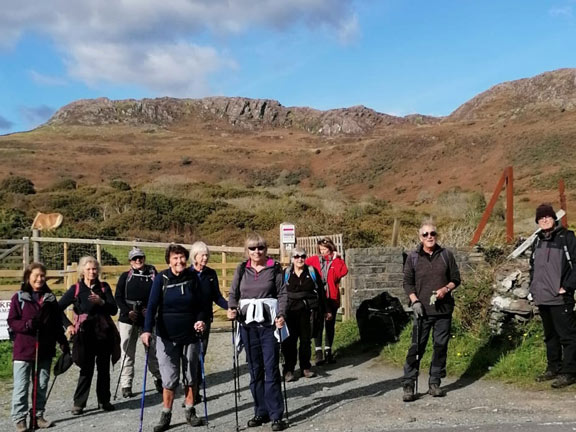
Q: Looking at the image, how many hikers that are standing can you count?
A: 10